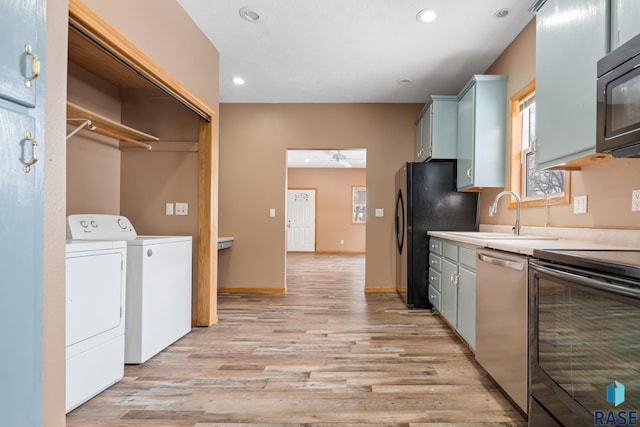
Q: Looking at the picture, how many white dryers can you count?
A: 1